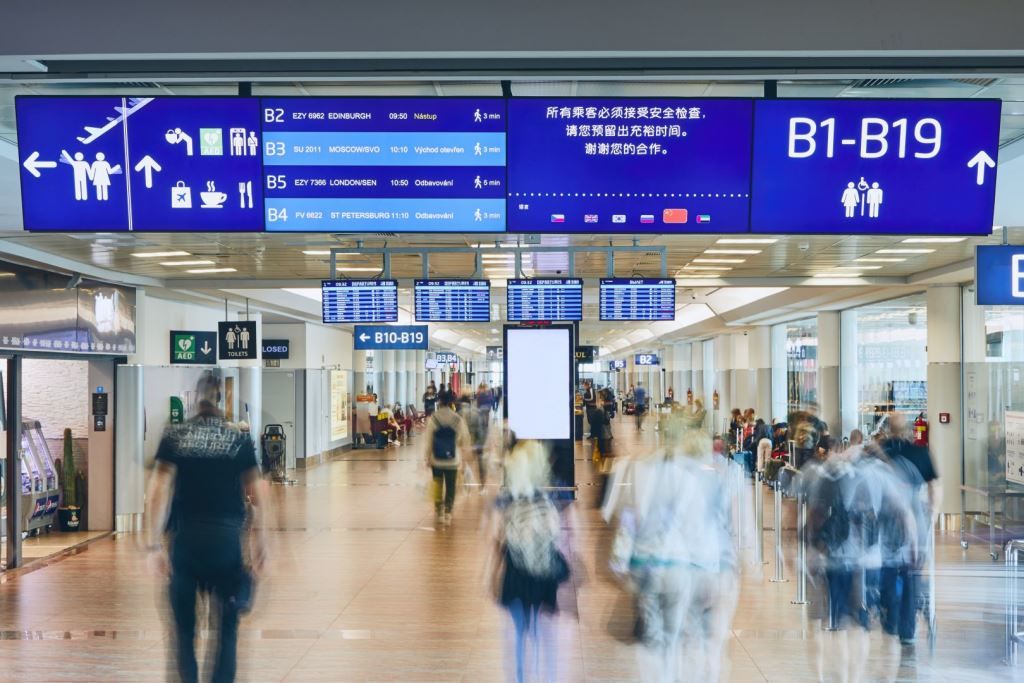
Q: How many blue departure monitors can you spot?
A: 4